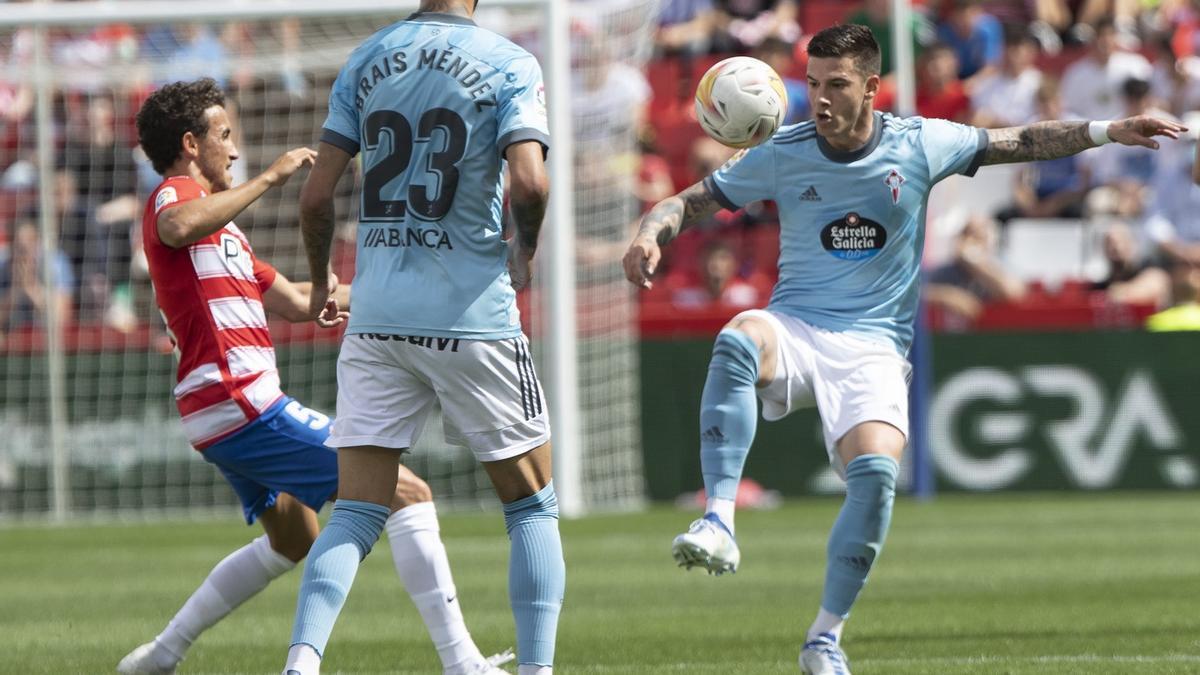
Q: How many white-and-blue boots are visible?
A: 2